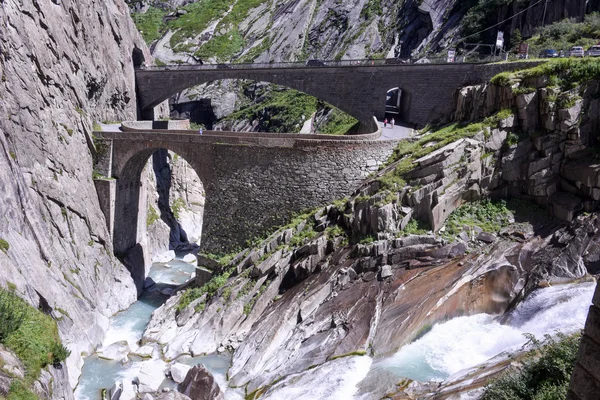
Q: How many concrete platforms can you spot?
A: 2